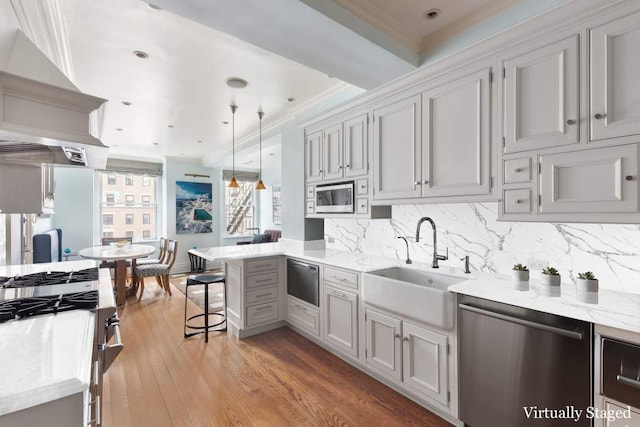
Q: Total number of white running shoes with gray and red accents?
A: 0